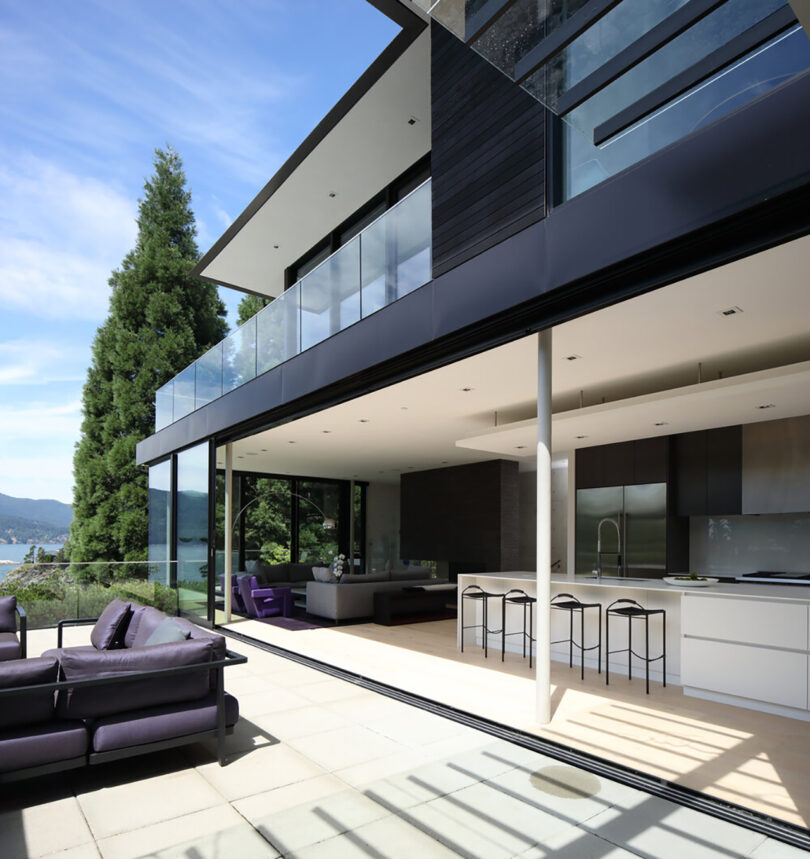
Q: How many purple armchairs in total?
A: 2